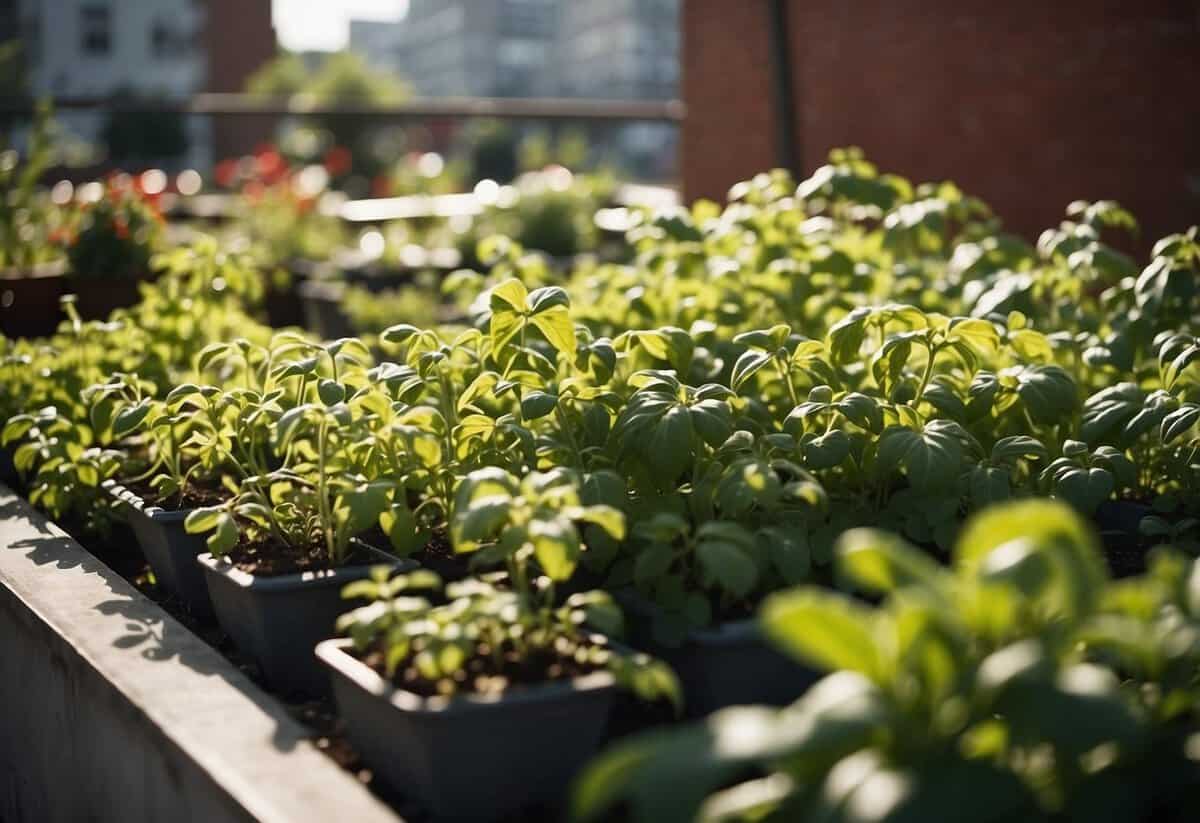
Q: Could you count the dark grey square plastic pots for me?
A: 4